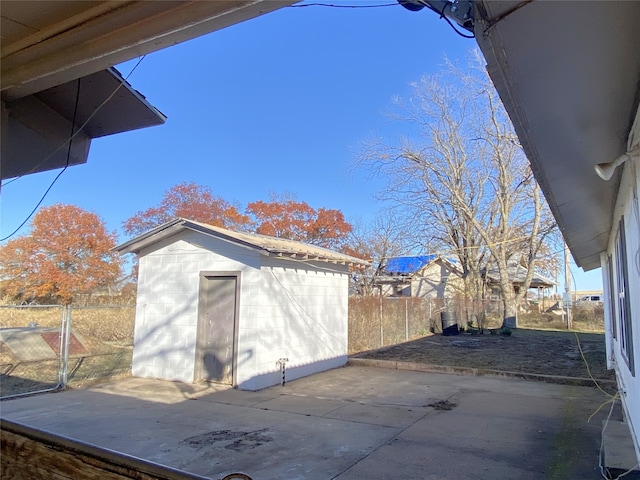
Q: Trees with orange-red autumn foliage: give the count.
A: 3